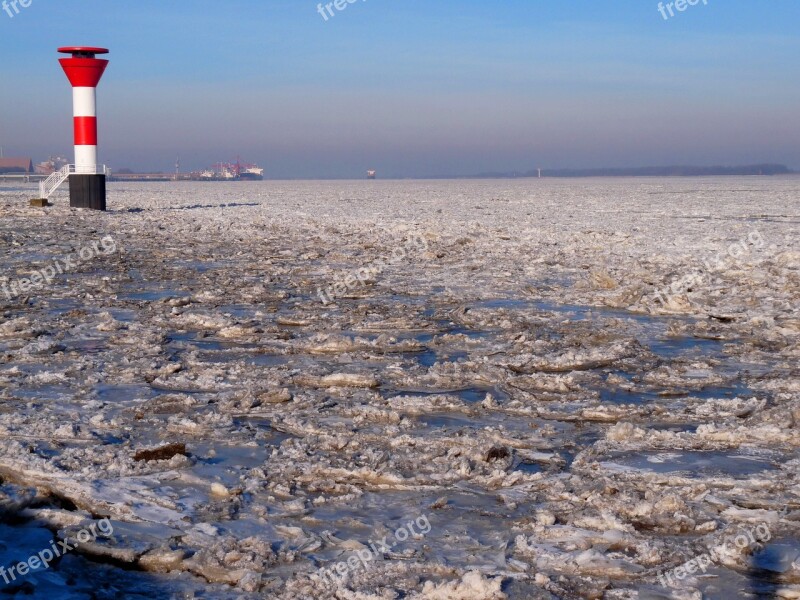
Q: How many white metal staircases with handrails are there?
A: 1